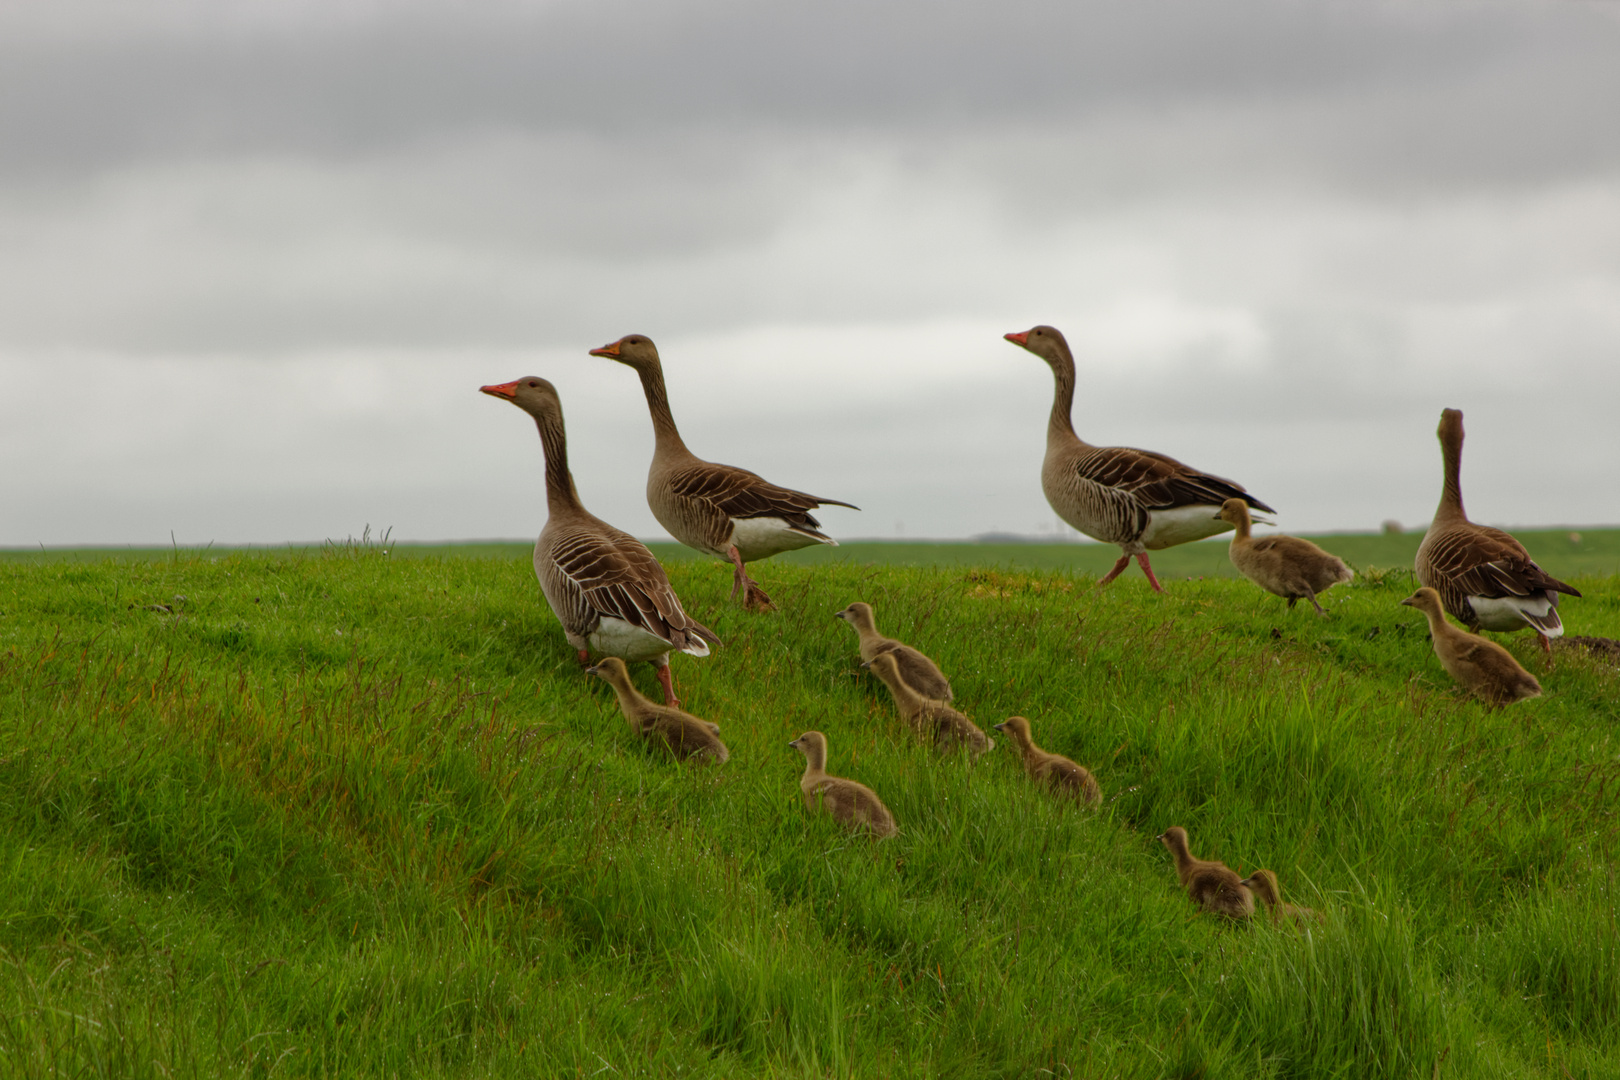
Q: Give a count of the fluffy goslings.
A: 9